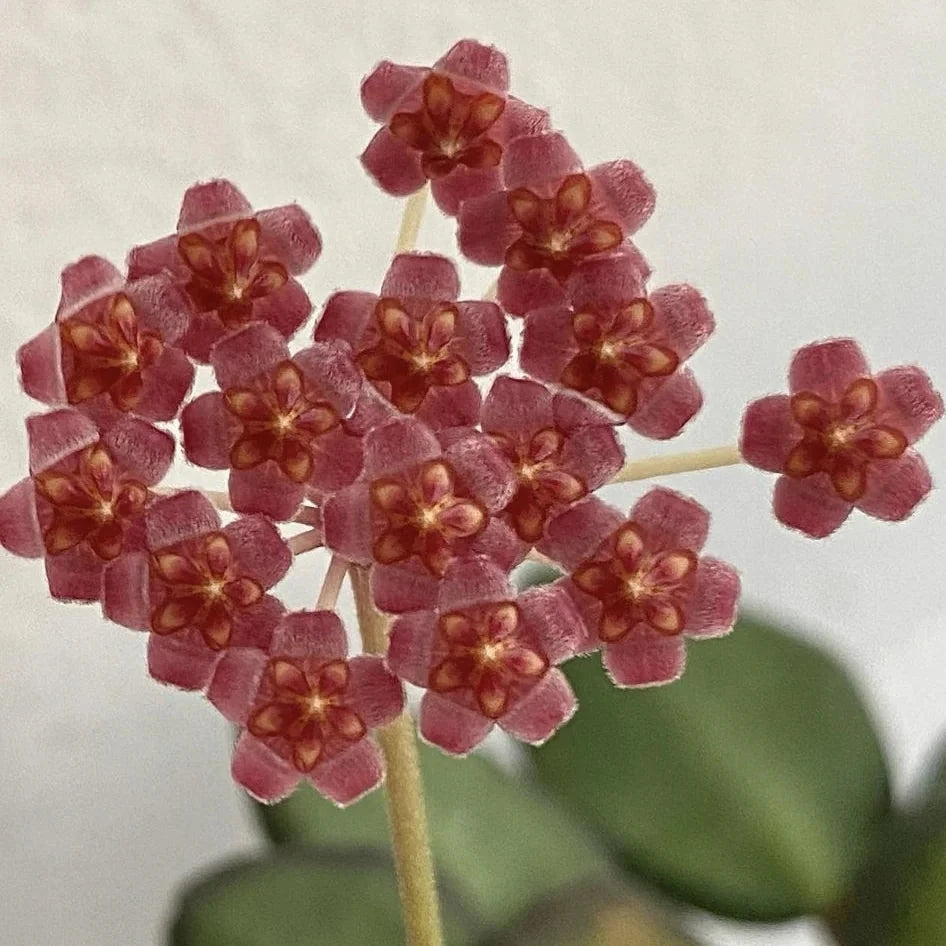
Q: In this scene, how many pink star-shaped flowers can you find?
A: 15